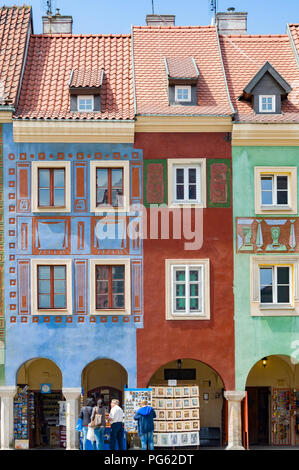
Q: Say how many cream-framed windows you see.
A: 8